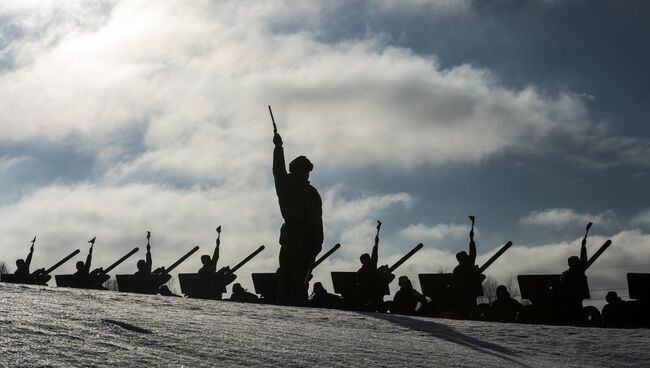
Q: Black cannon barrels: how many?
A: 8